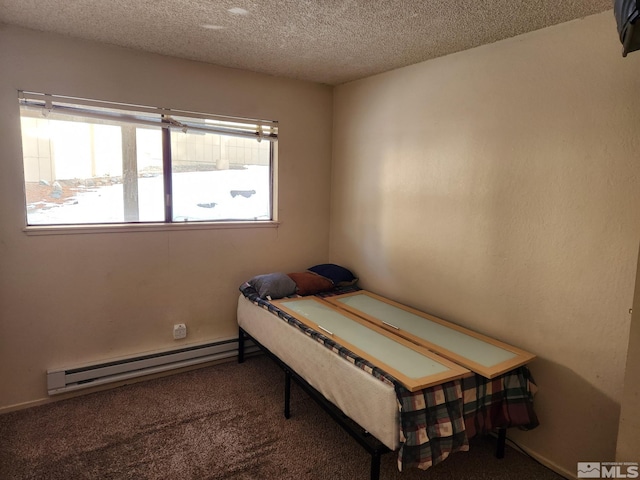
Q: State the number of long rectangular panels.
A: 2